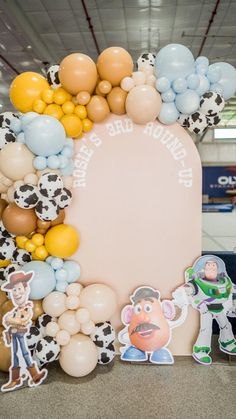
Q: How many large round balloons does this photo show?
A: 13